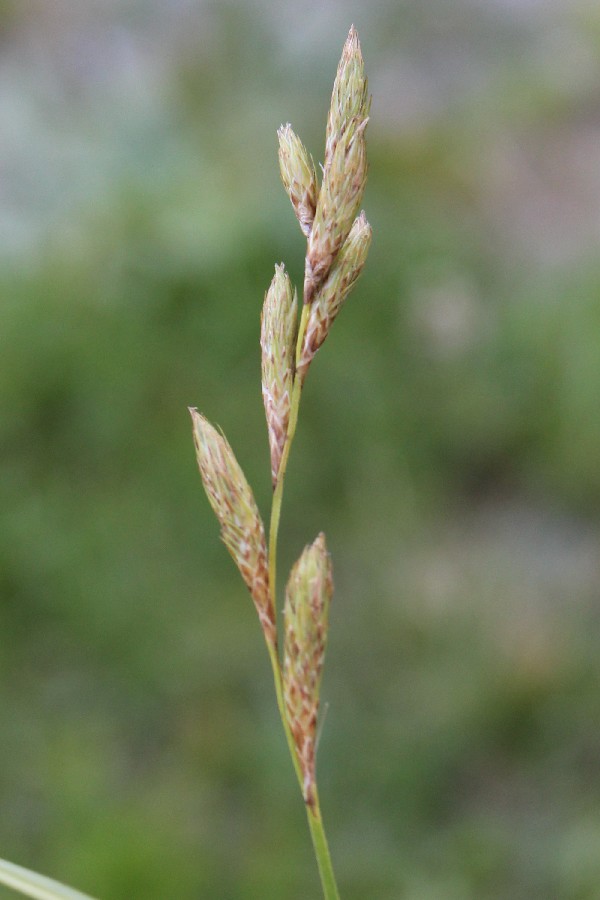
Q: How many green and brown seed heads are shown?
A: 7